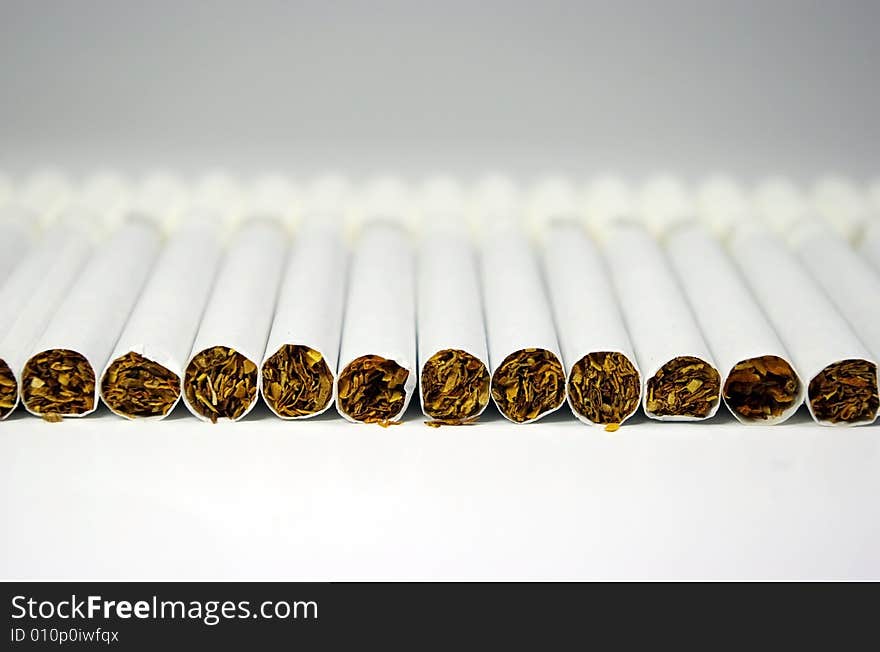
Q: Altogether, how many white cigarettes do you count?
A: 12